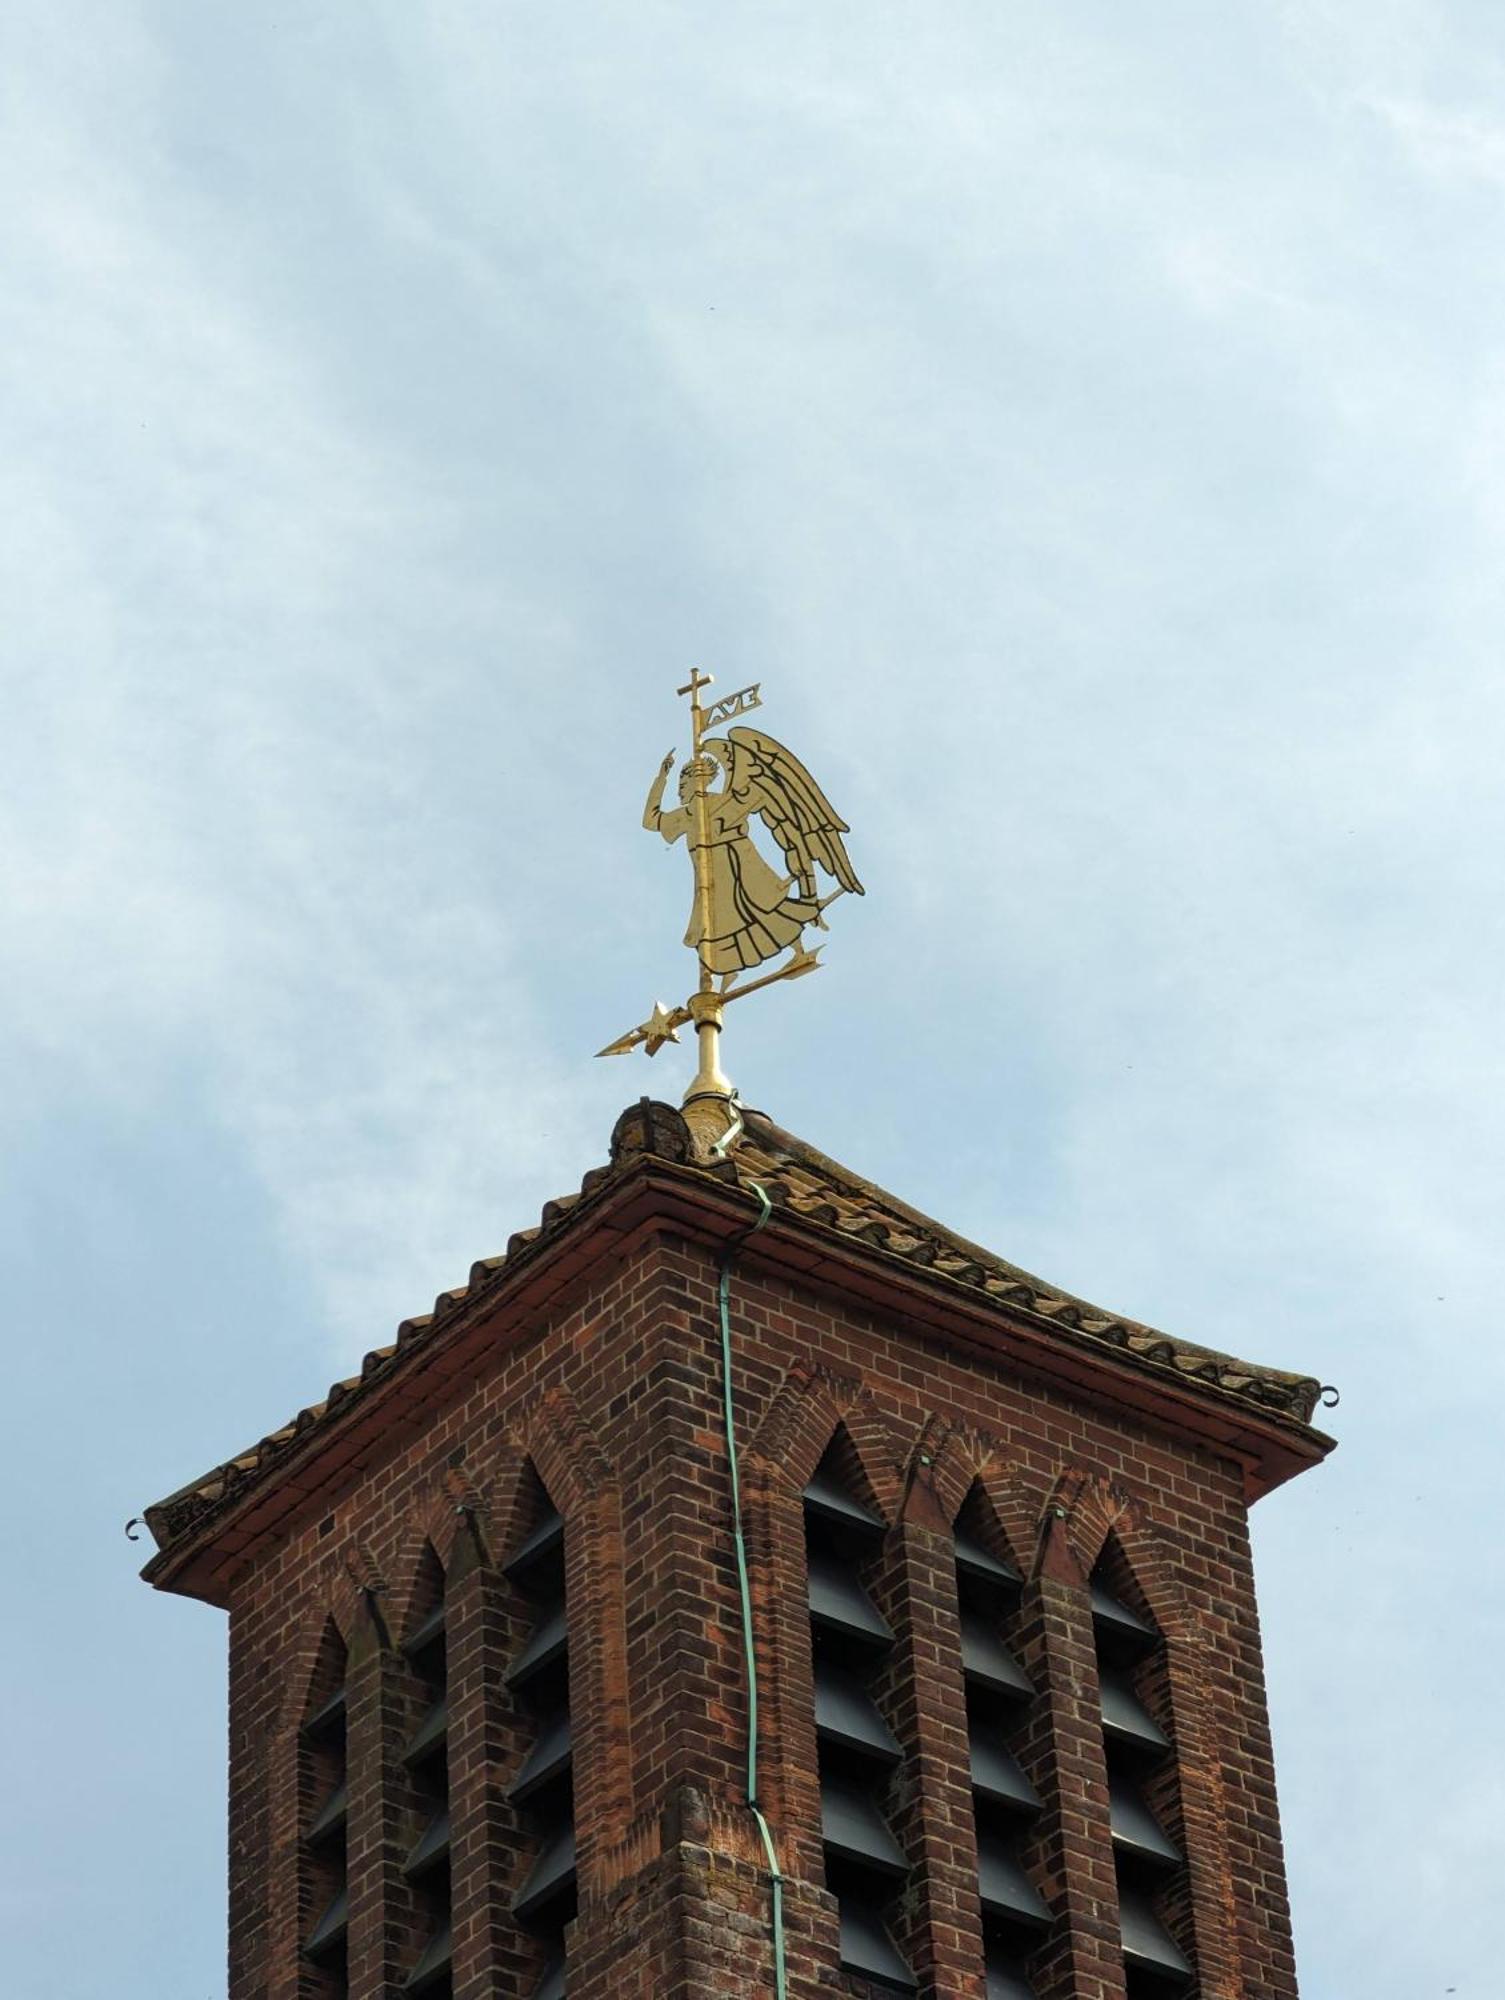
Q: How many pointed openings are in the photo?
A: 6